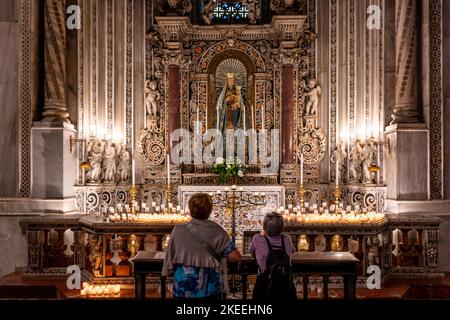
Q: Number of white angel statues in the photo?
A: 8